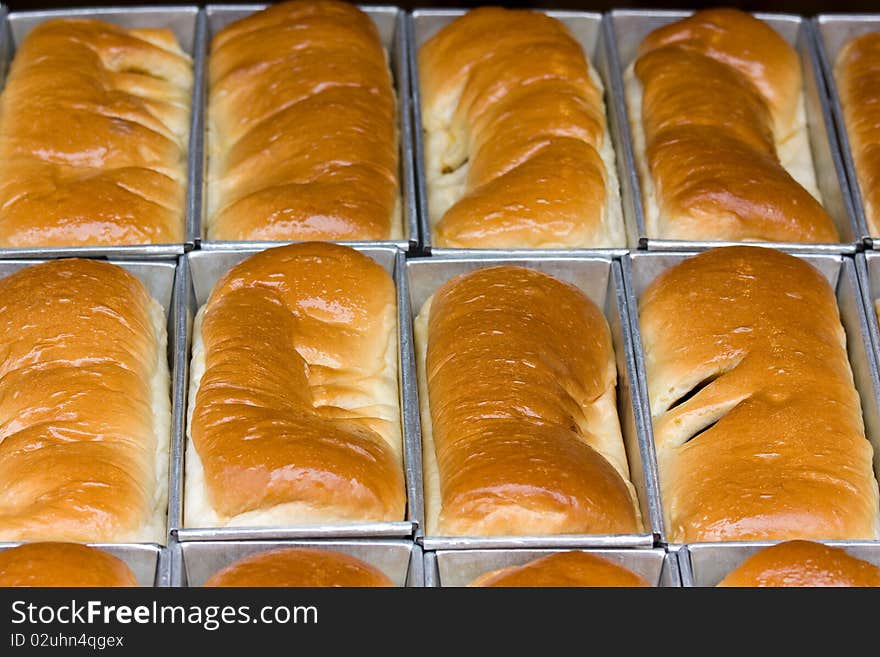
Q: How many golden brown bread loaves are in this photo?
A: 13